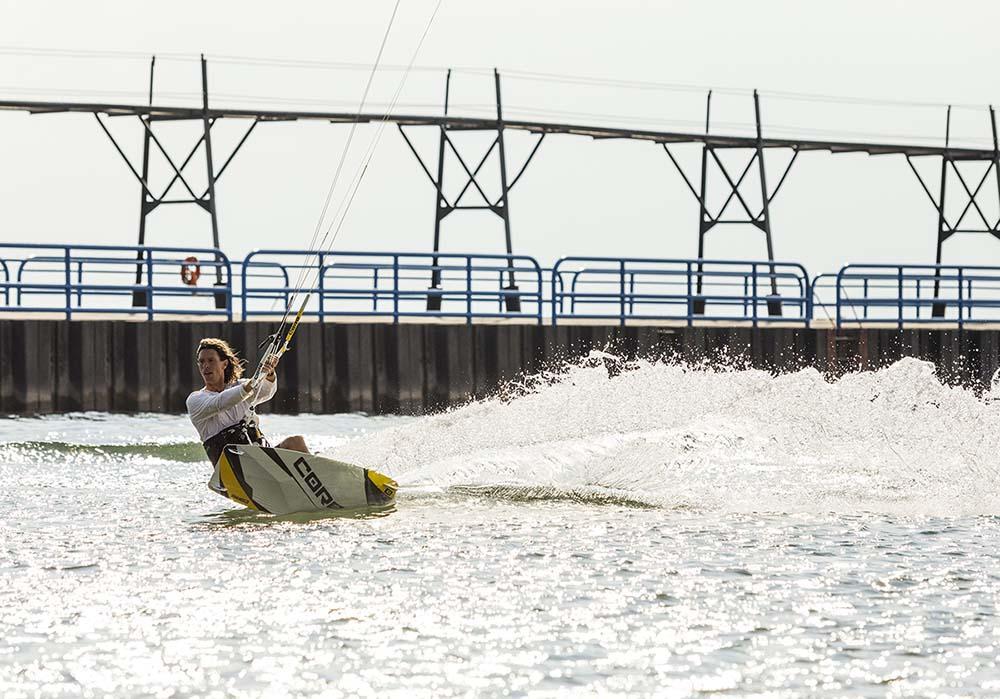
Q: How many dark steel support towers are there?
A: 4